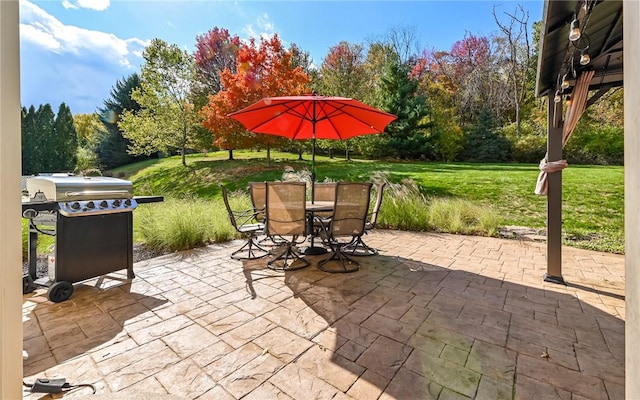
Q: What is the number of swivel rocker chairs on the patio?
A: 6